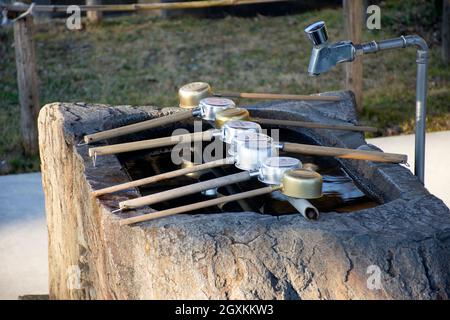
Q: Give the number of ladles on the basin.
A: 8